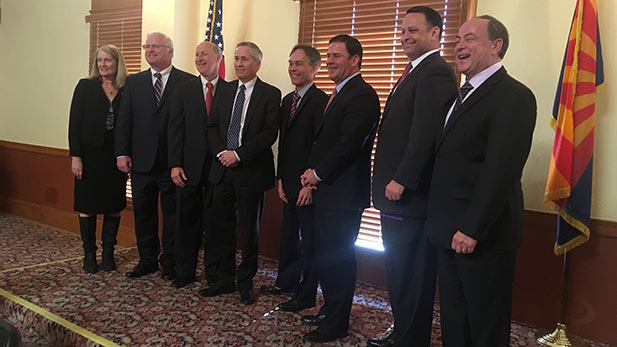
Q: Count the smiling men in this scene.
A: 7